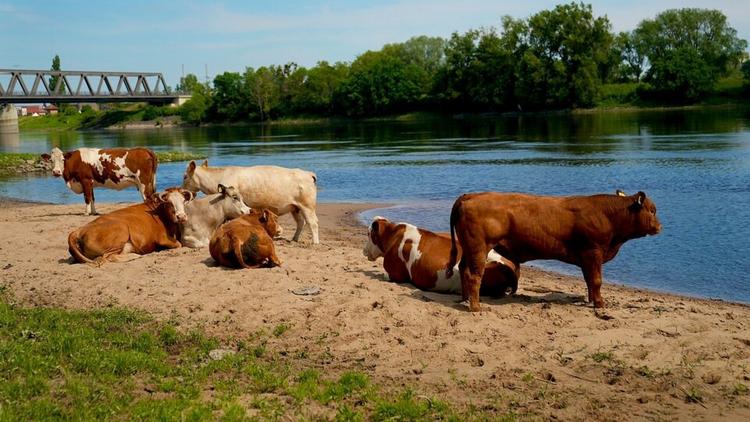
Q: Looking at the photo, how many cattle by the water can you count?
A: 7